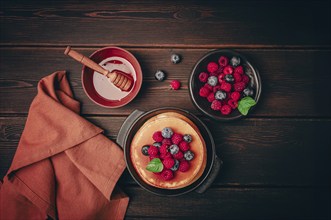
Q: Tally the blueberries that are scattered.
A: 2